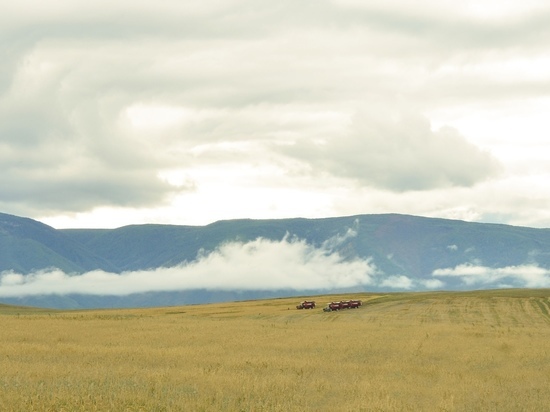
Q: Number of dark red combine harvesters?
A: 4